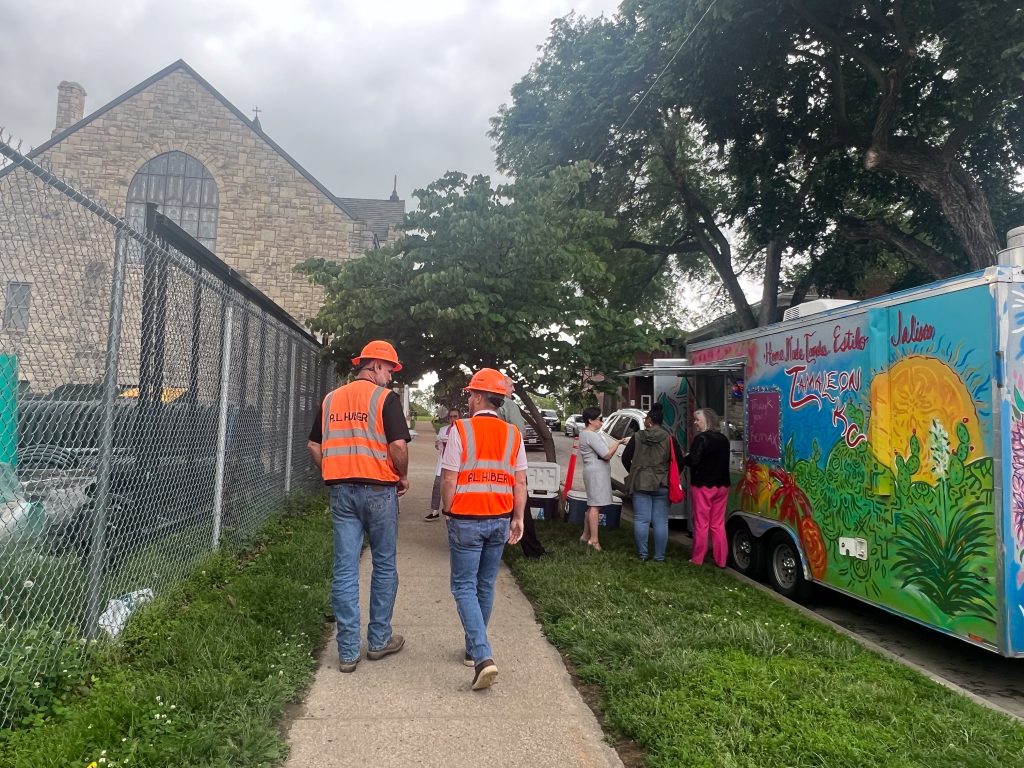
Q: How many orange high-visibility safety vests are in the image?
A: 2